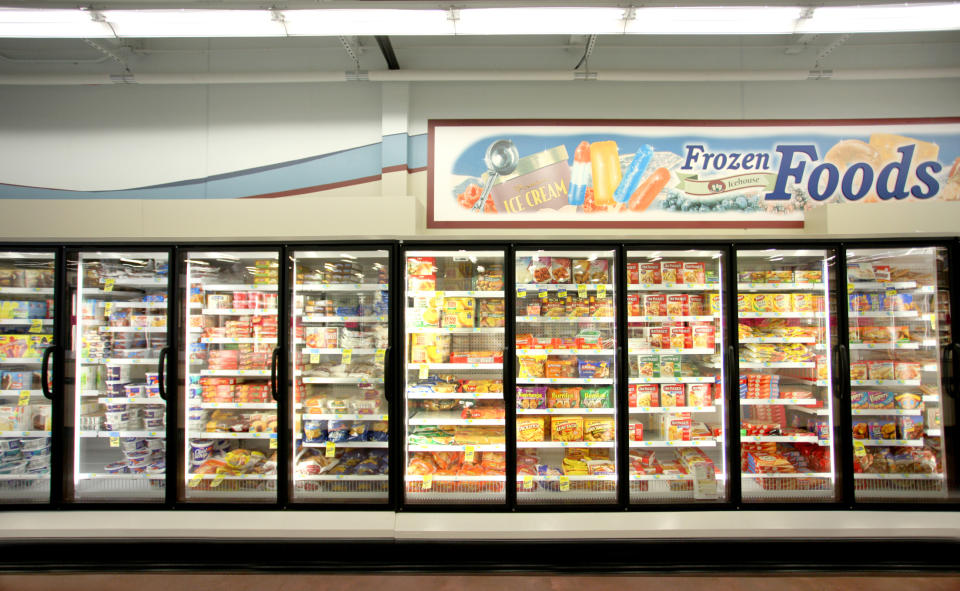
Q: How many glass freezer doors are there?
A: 9